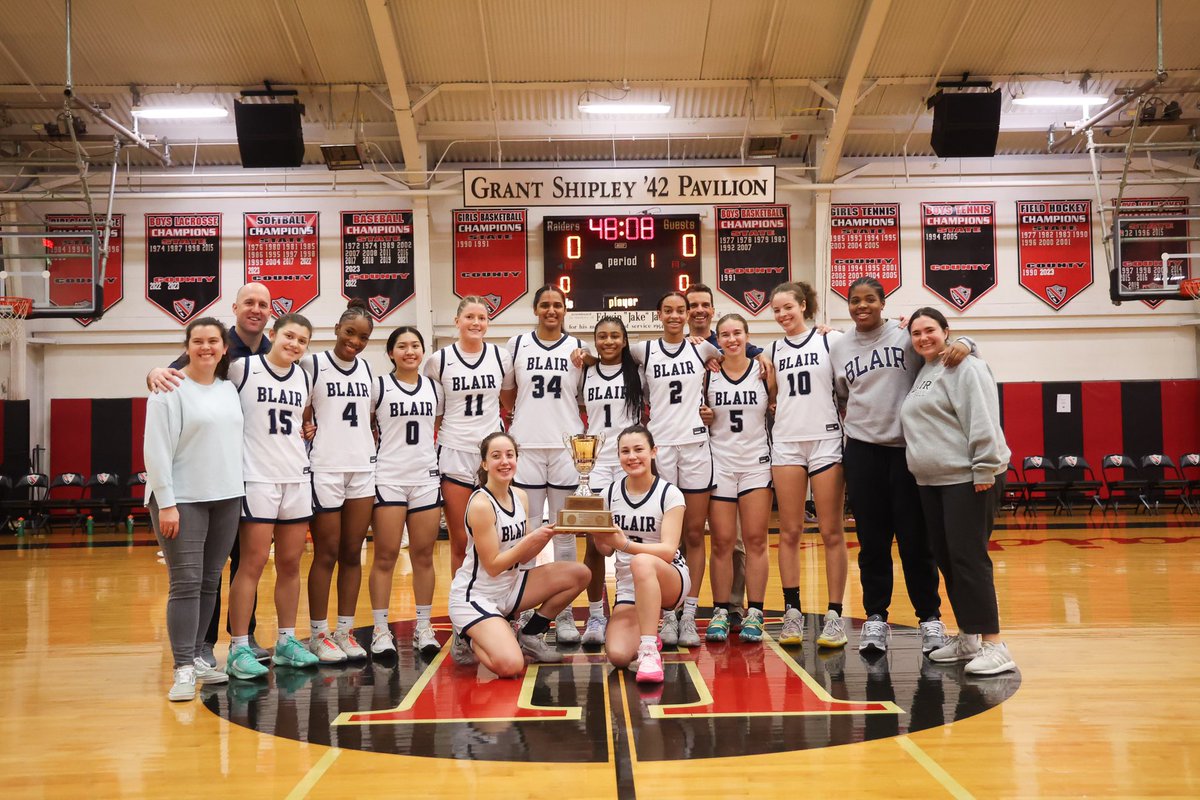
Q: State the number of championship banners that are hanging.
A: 10